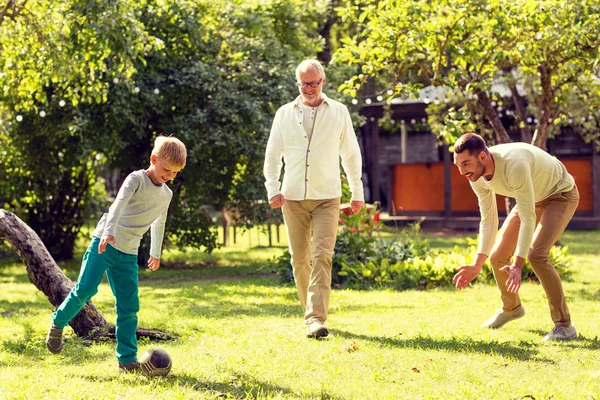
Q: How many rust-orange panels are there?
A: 3